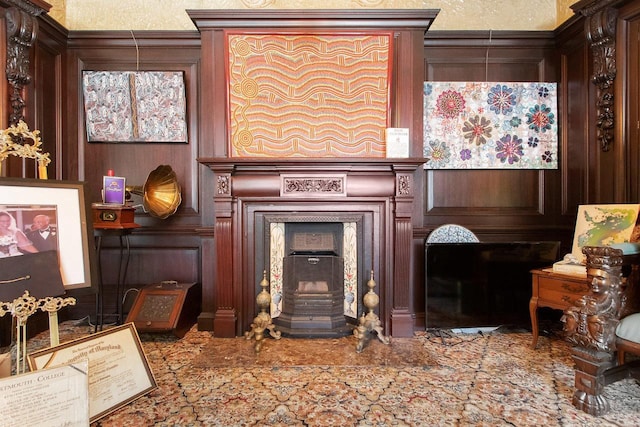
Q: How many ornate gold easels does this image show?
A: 1